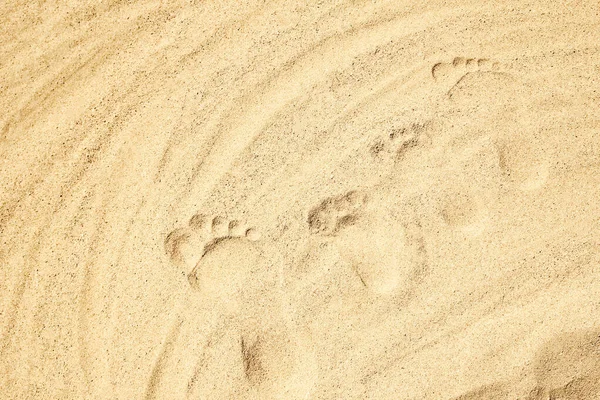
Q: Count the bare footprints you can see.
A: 4